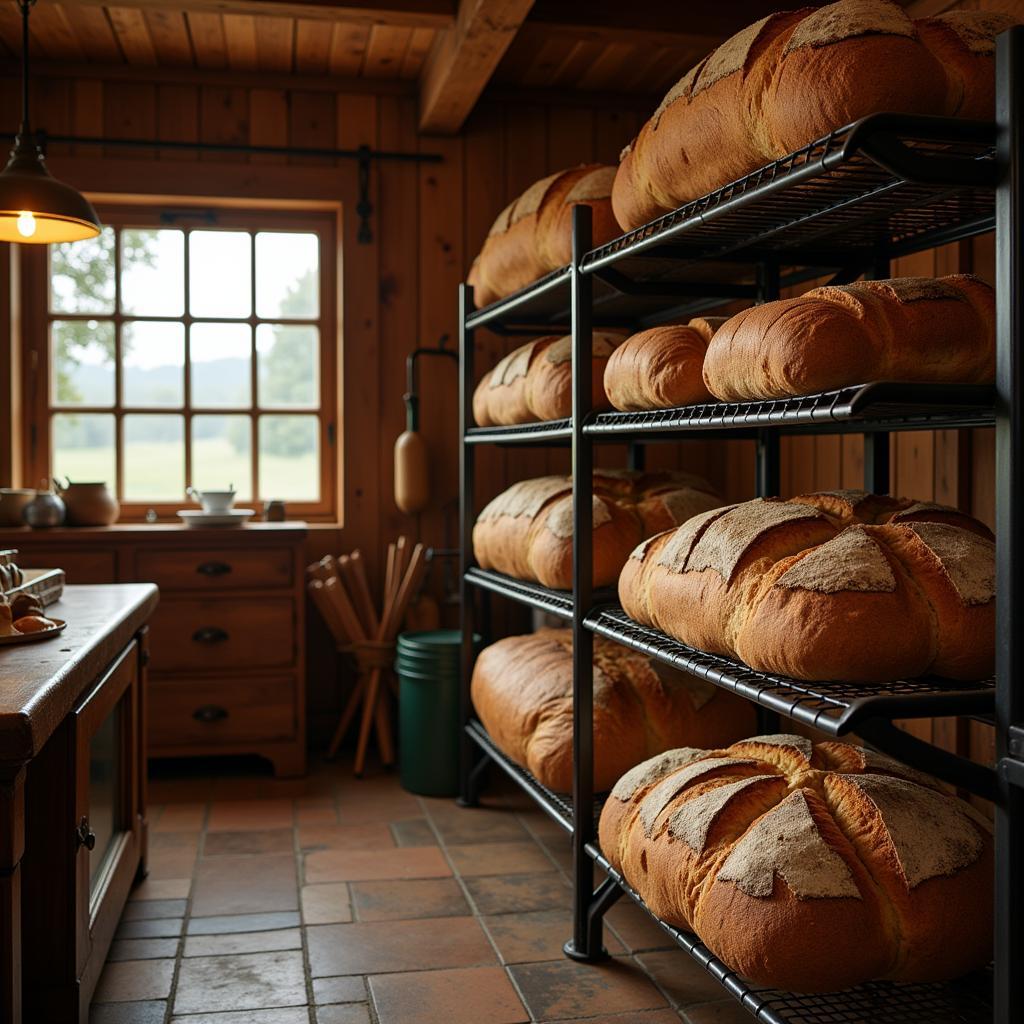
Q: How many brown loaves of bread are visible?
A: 9